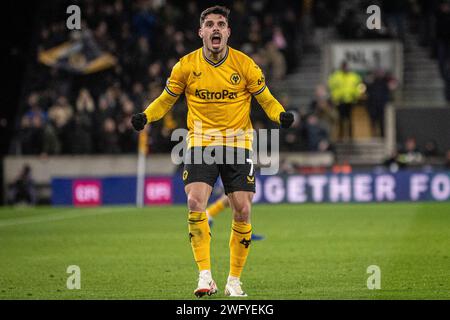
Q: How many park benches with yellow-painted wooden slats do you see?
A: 0